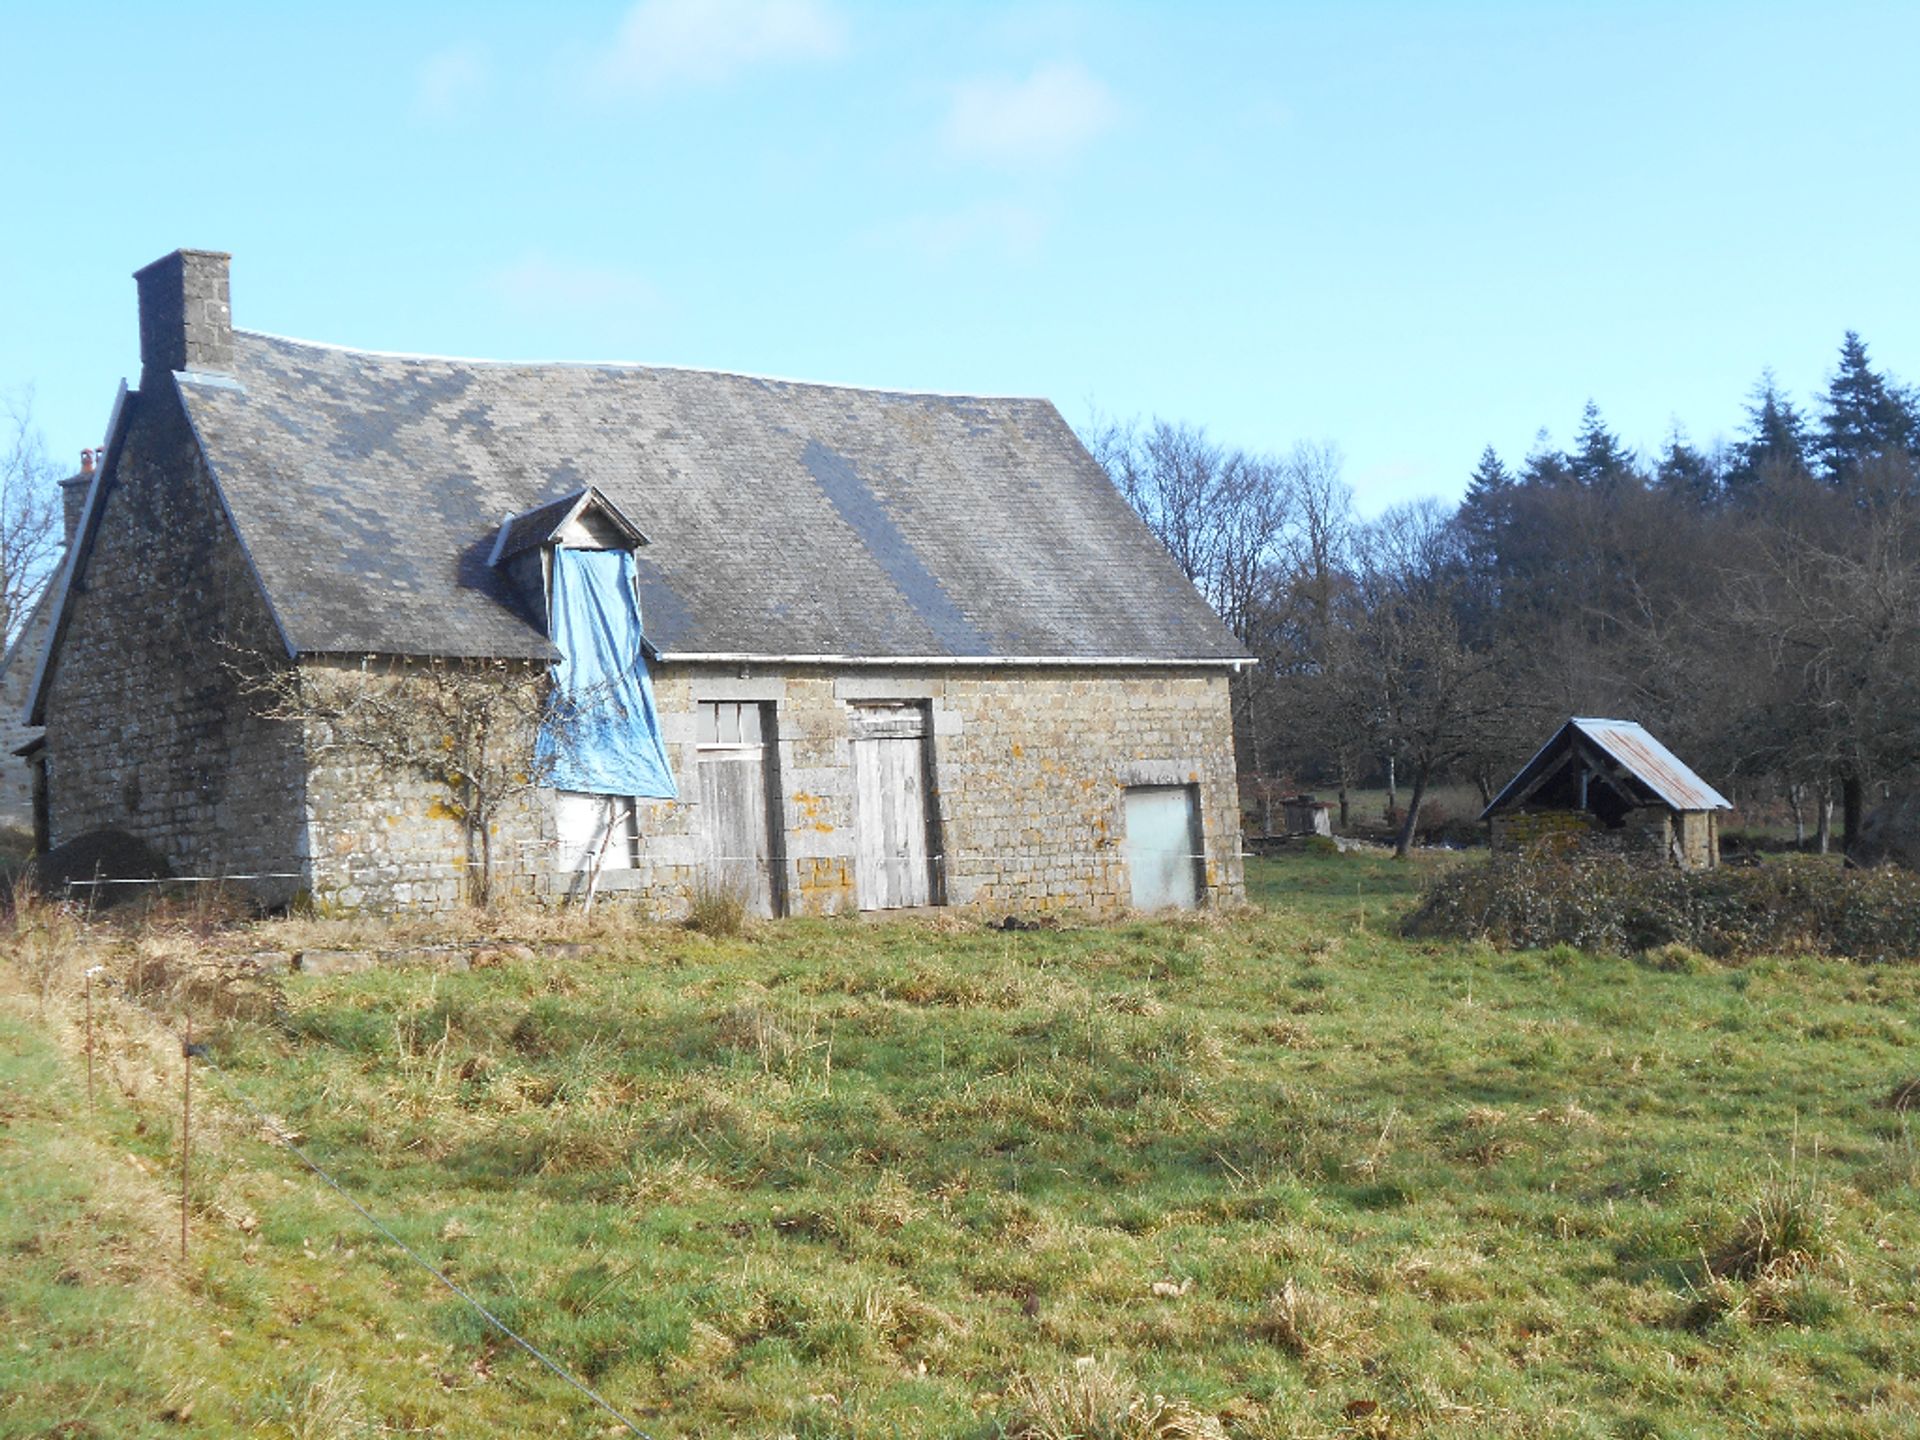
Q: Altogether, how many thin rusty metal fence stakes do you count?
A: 2